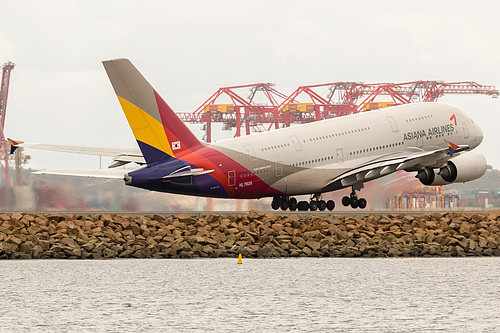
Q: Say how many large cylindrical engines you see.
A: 2